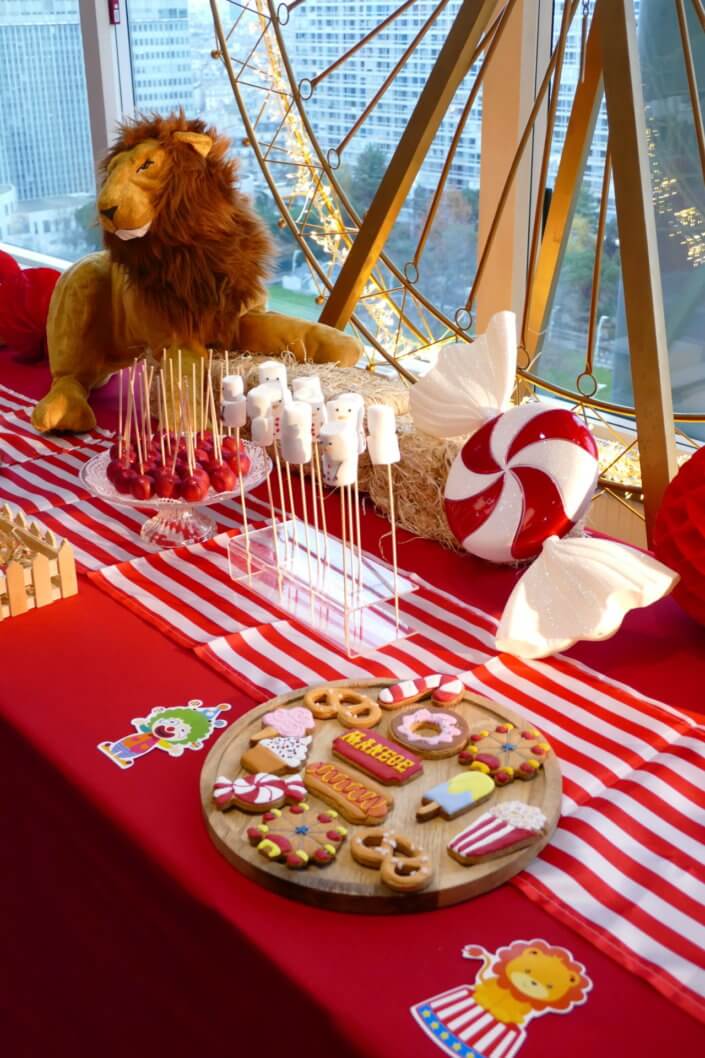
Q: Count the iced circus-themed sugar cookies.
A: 13